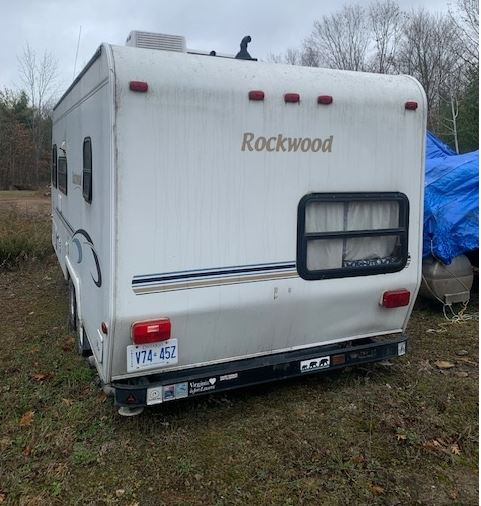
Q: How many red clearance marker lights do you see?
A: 5